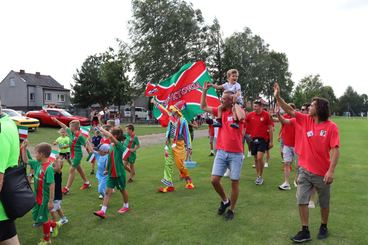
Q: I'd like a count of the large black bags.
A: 1